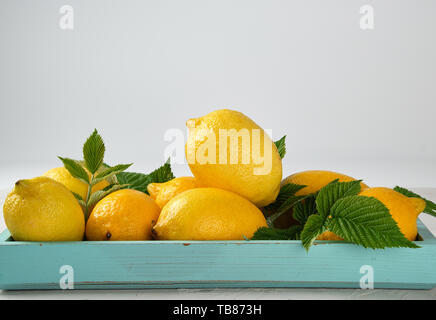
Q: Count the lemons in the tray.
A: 8